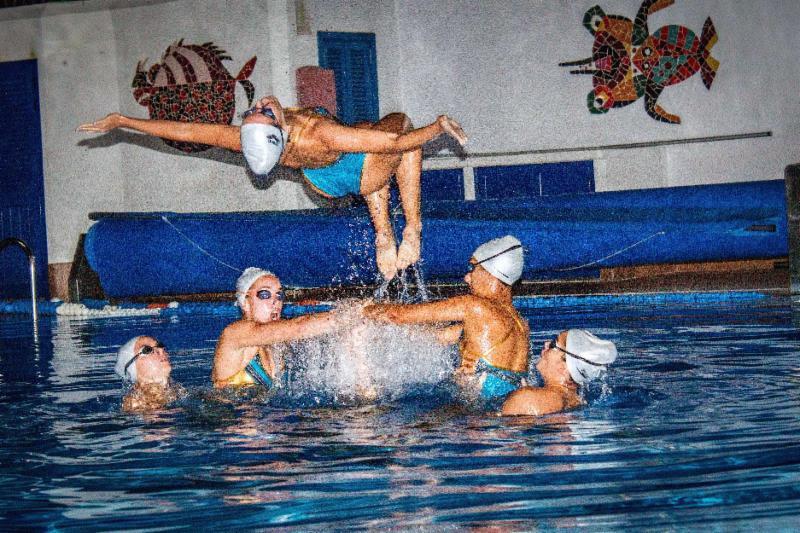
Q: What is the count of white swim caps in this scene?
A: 5